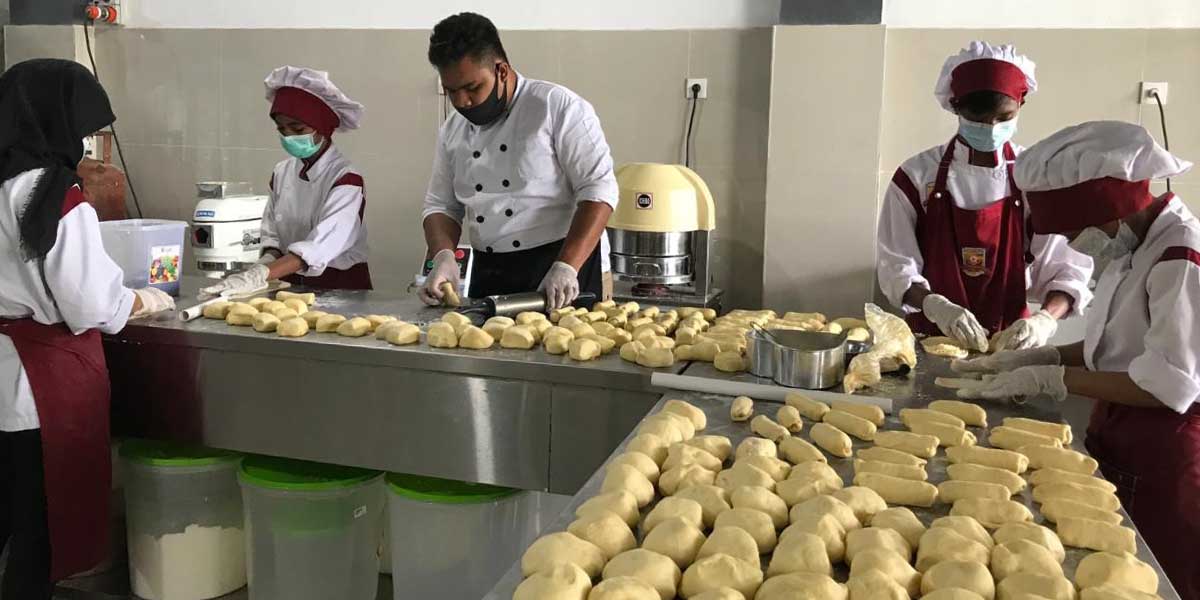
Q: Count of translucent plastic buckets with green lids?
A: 3